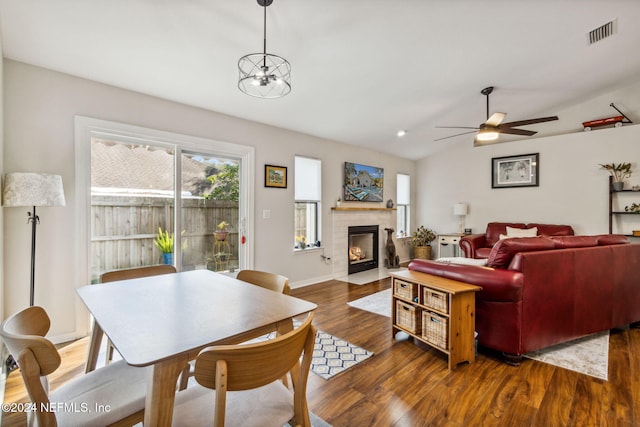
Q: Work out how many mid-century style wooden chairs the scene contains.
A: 4